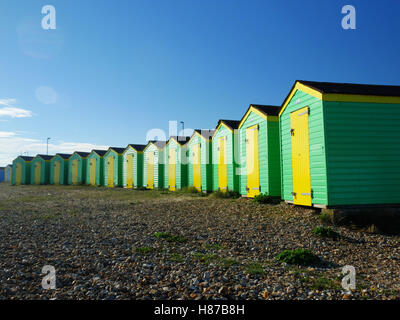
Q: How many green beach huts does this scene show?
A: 13